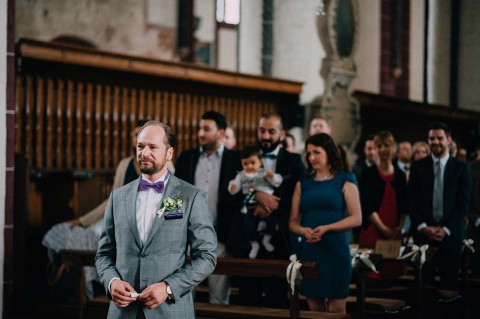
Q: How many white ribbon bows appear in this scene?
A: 4